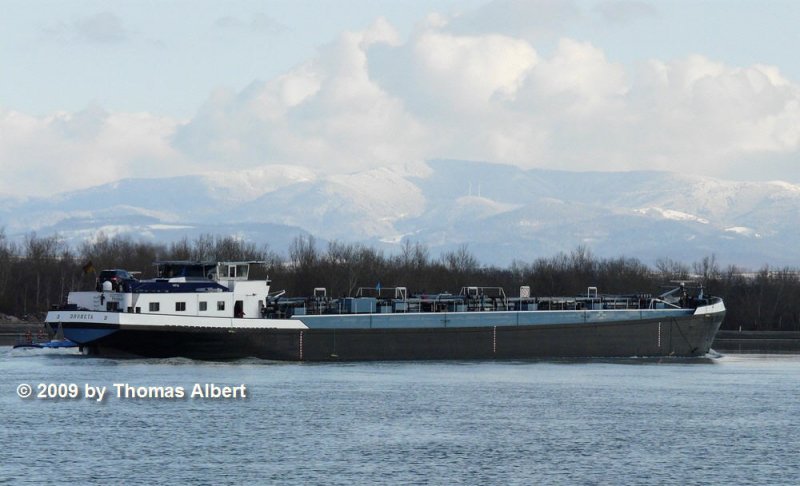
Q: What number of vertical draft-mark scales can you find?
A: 3